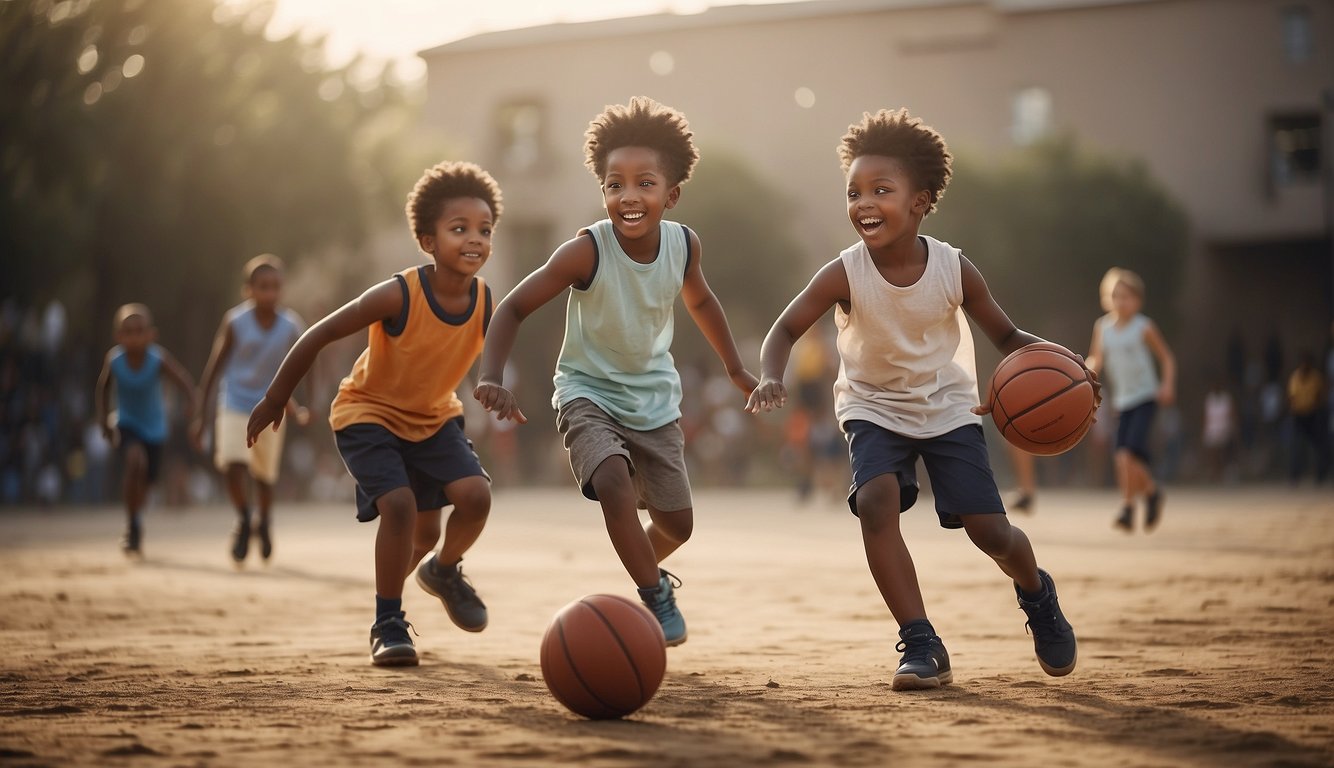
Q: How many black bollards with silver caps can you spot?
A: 0